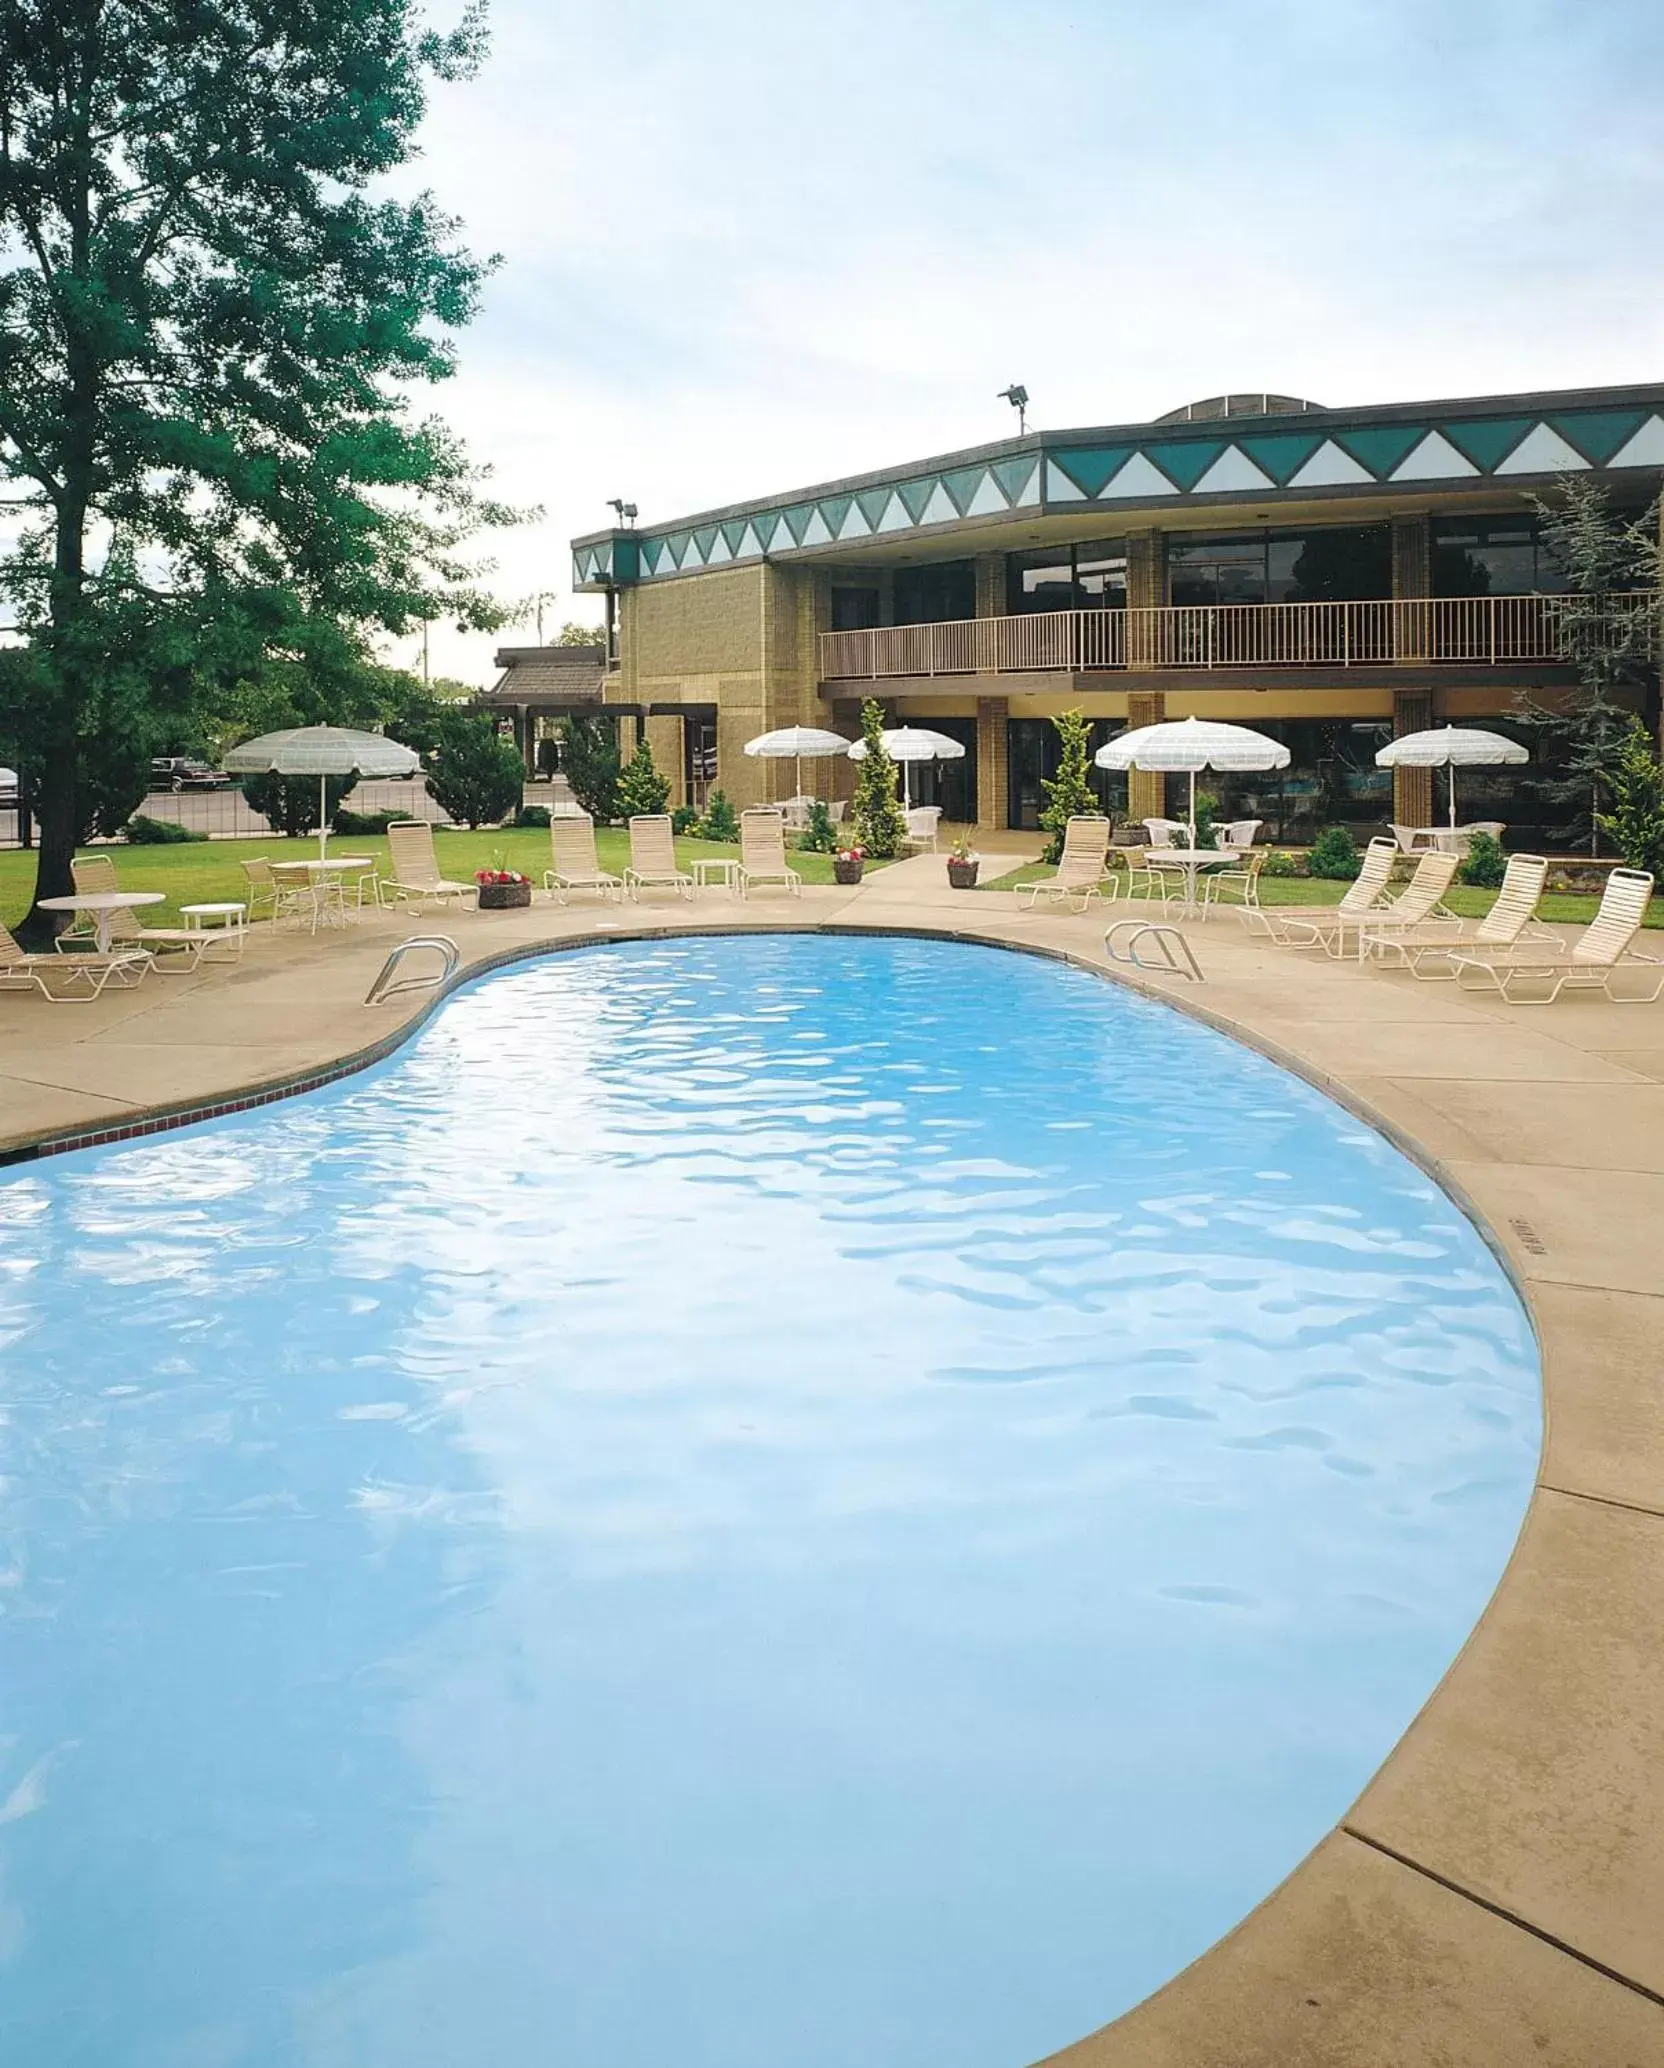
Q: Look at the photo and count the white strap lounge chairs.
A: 11